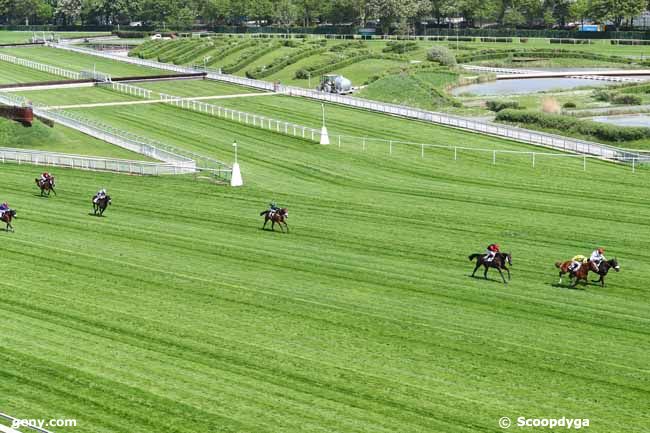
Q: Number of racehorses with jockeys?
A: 7